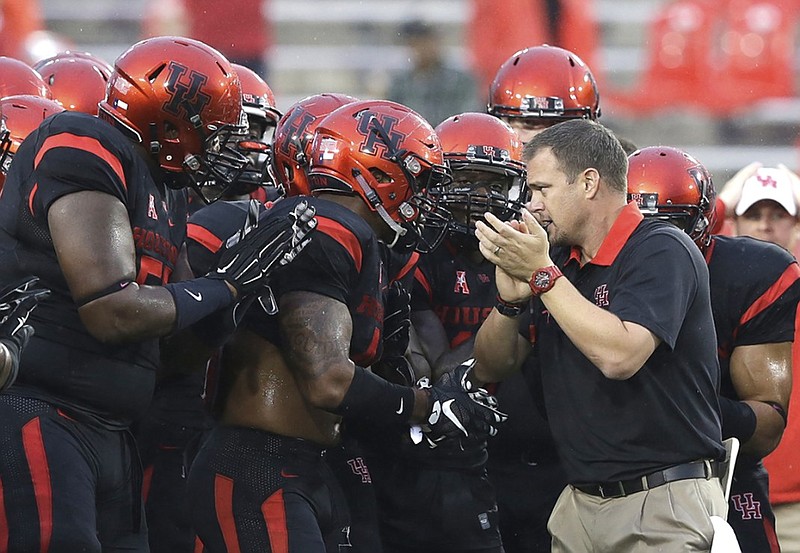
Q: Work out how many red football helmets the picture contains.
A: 10